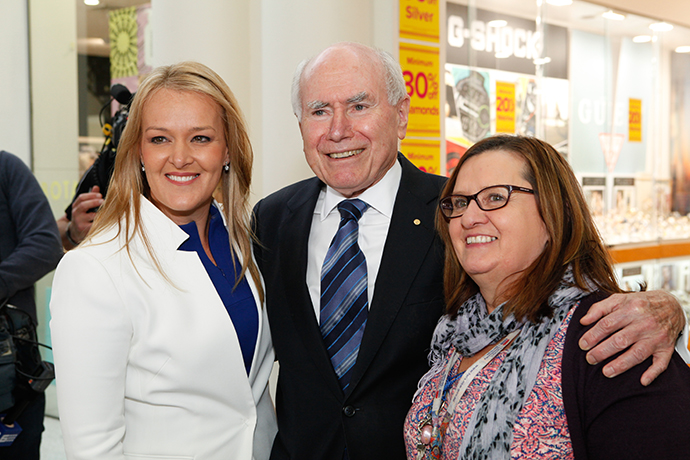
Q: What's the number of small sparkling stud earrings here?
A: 2